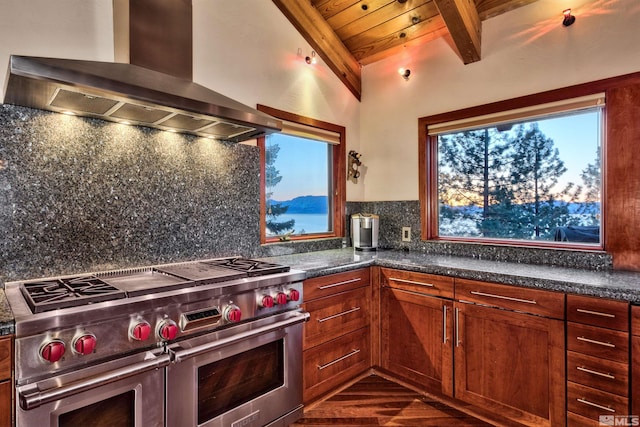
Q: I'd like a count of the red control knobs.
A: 8